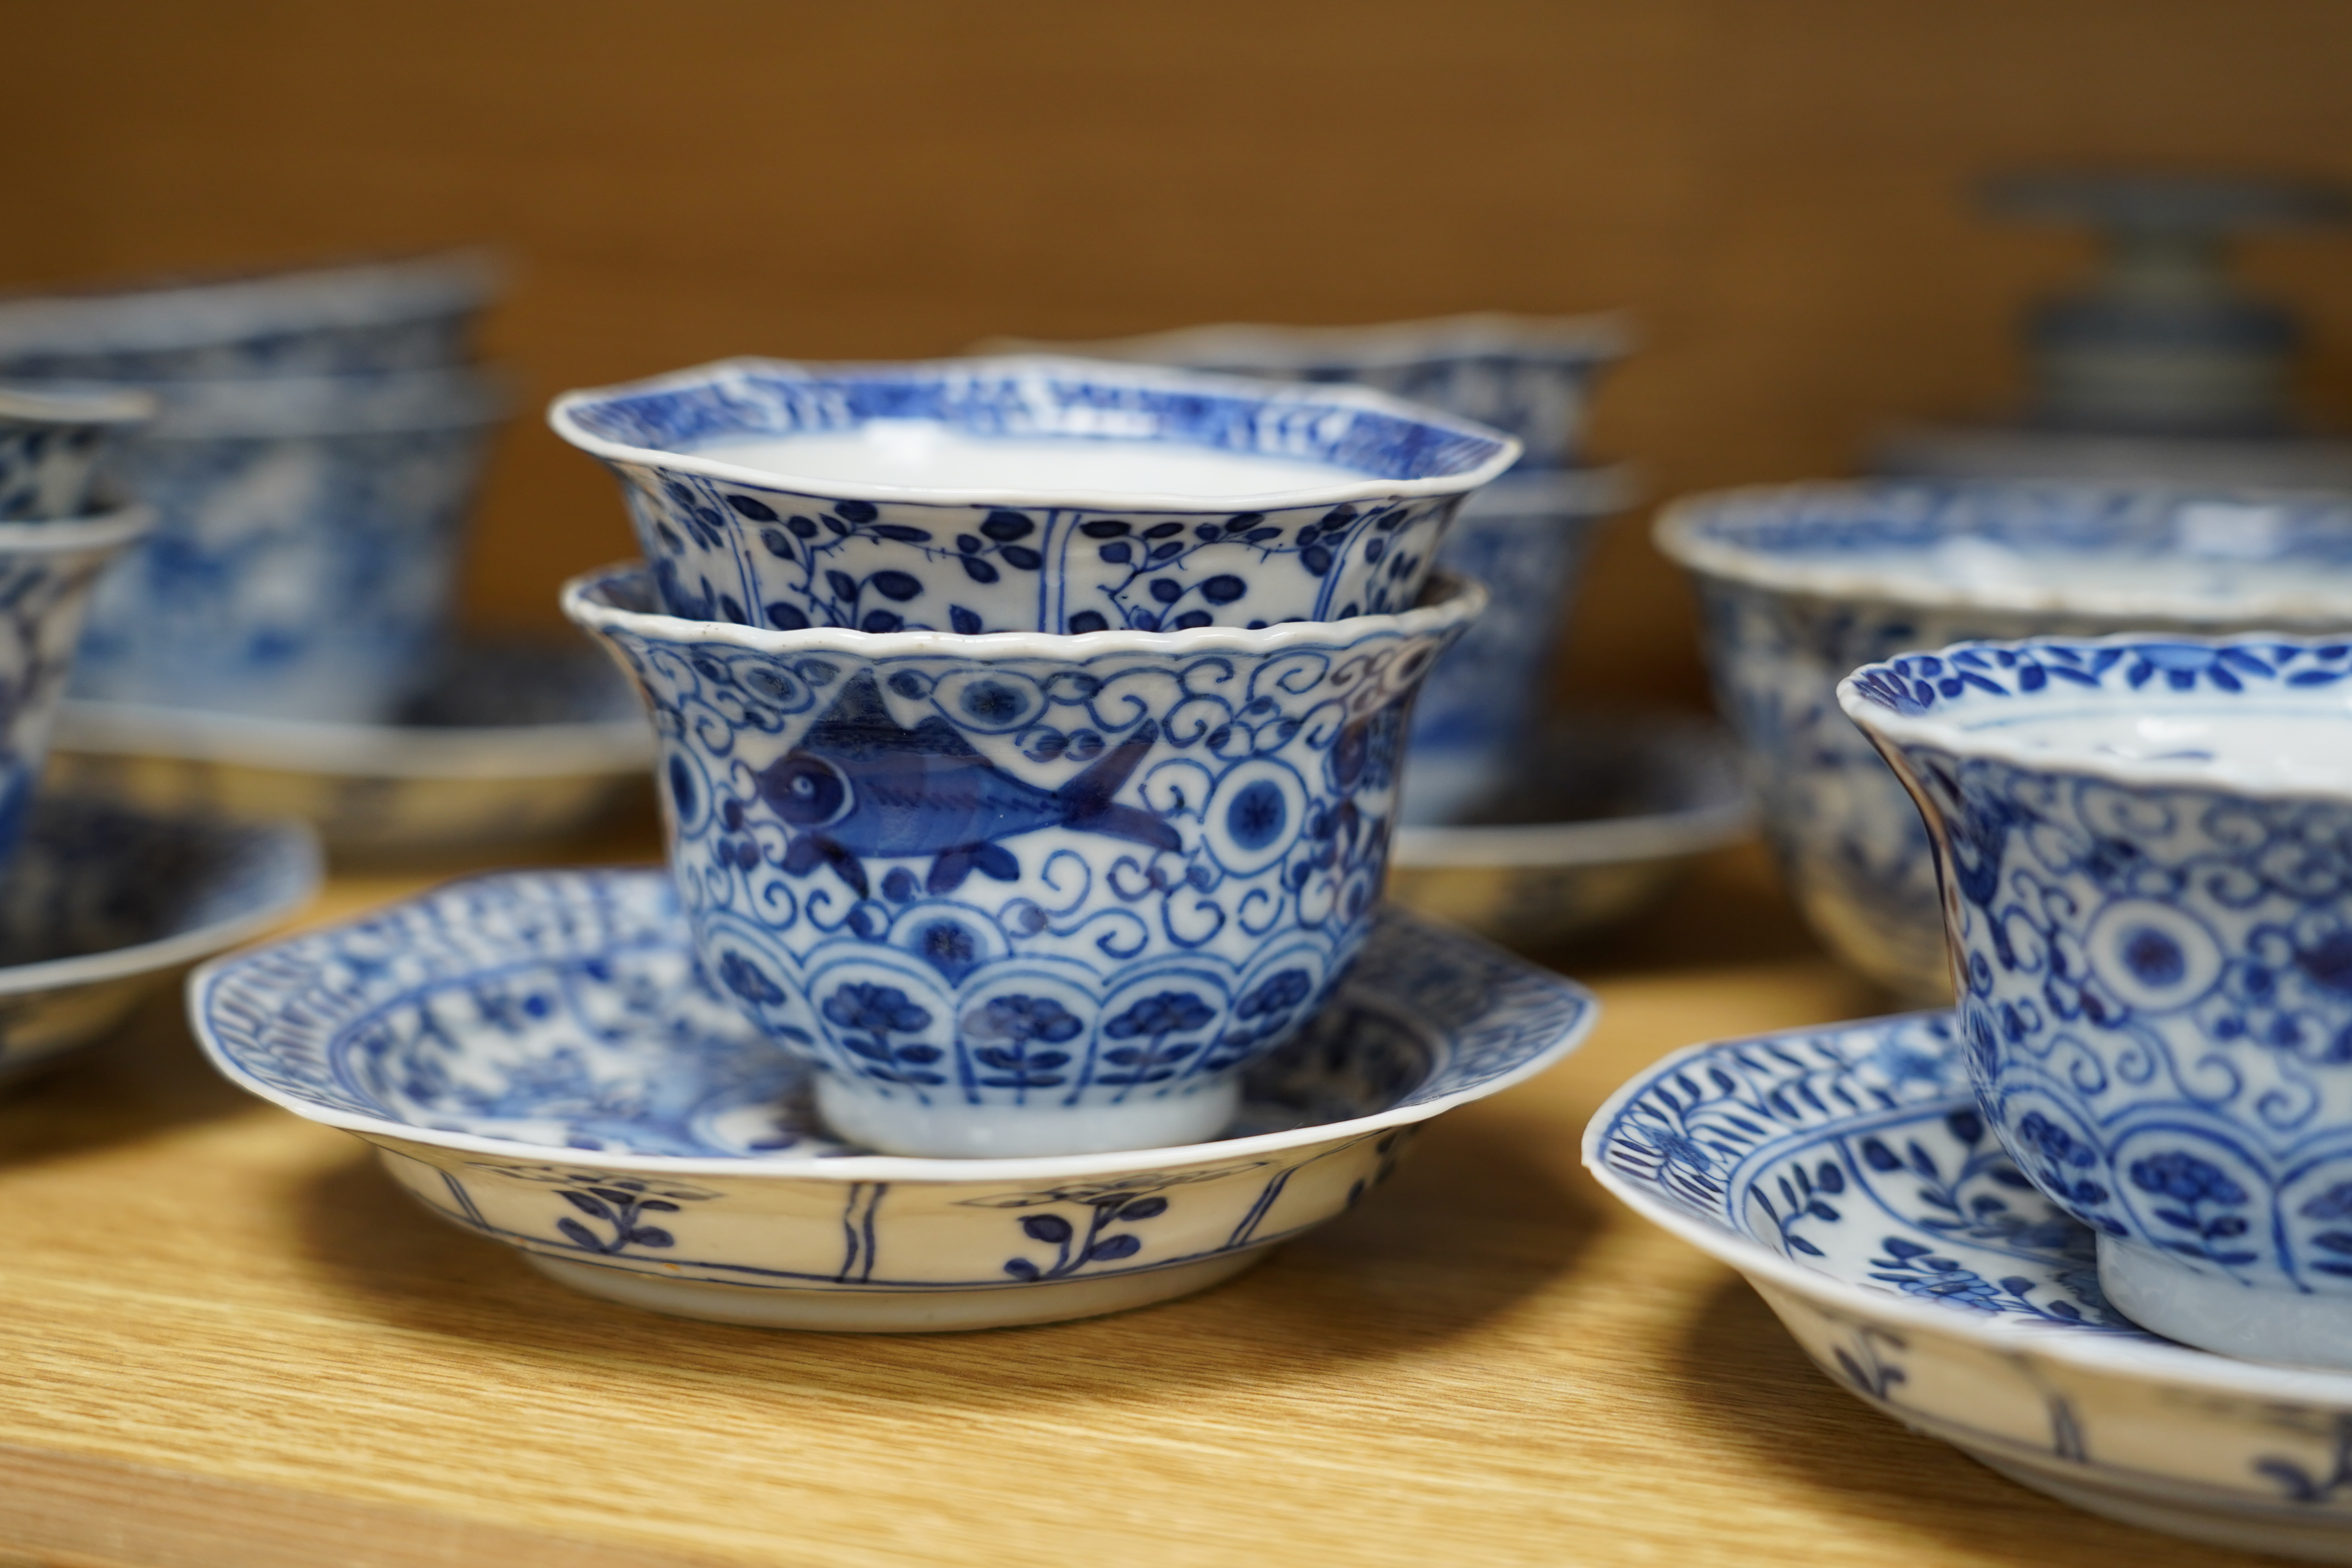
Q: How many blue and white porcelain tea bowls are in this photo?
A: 10